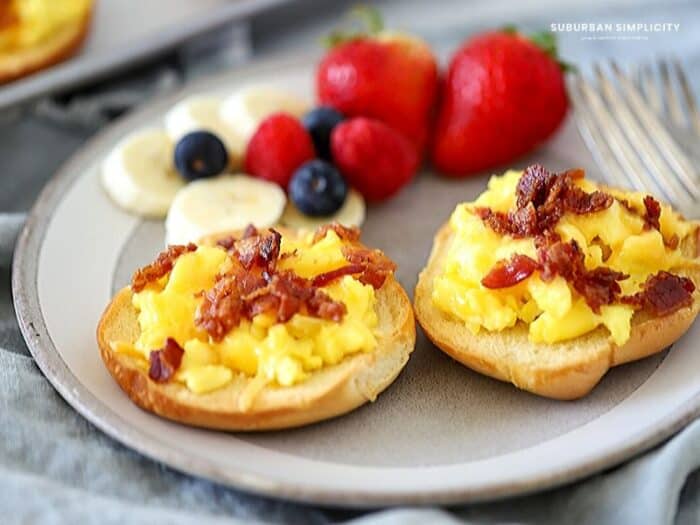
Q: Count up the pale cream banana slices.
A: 5